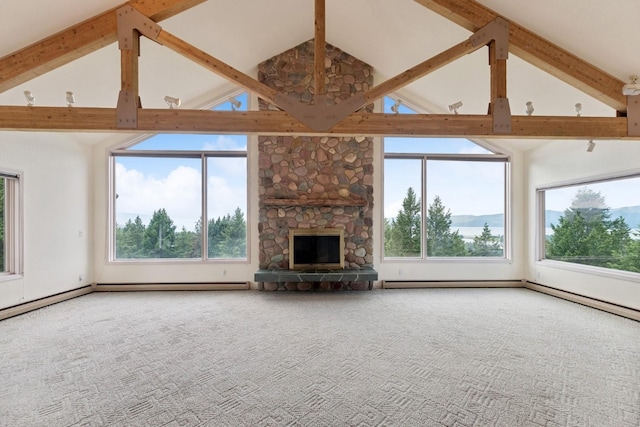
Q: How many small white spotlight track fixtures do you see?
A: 9